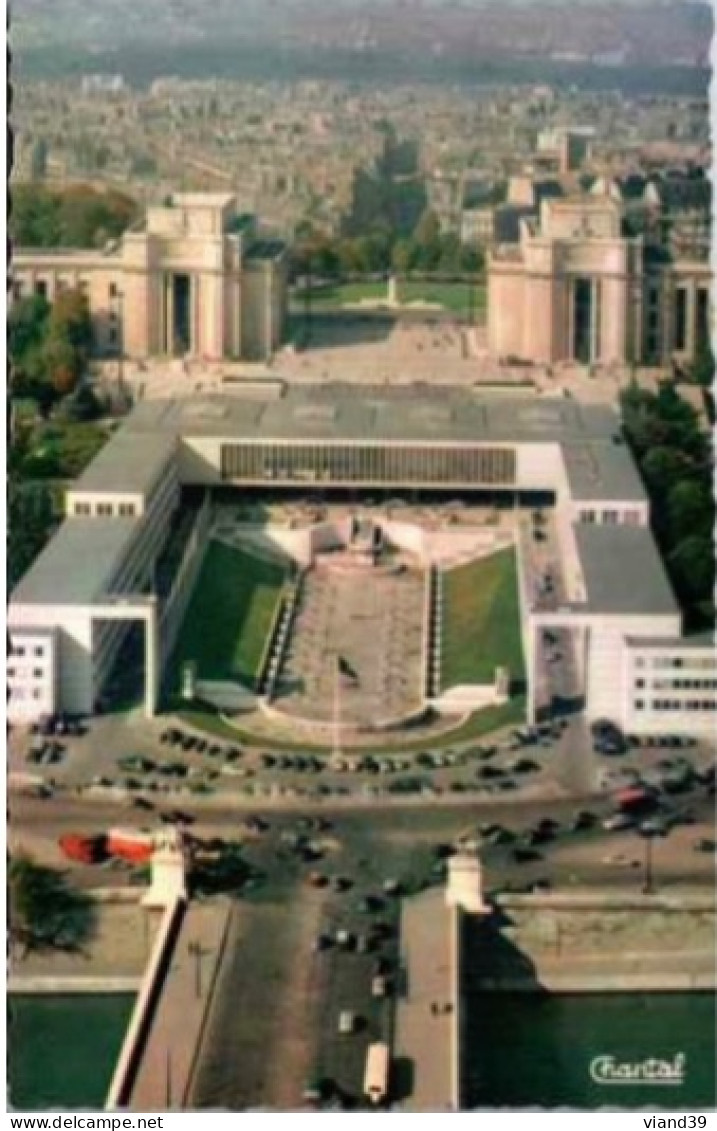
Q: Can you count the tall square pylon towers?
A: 2